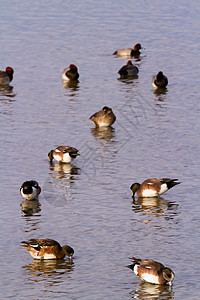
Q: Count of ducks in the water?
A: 11